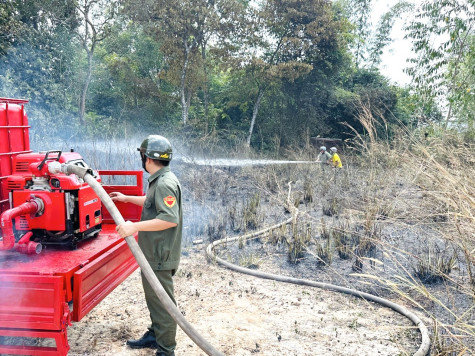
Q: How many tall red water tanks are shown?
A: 1